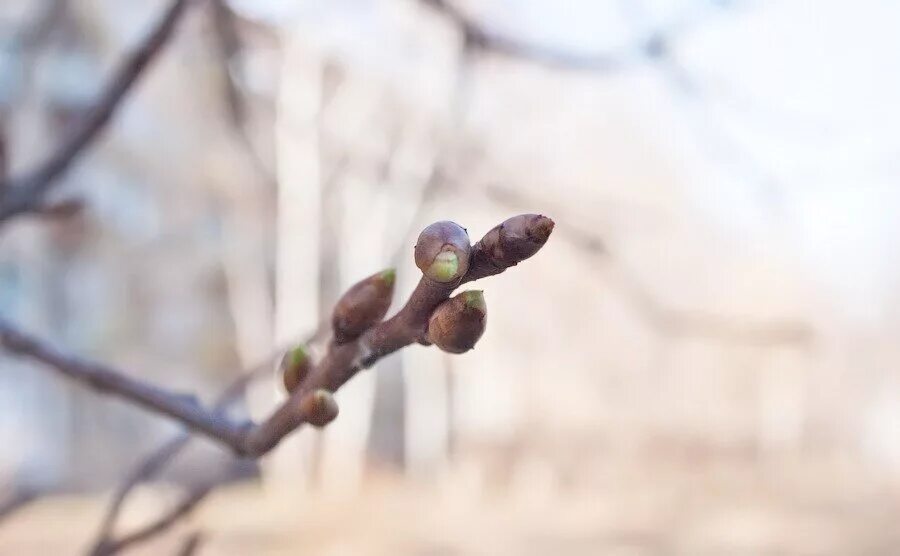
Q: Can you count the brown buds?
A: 6